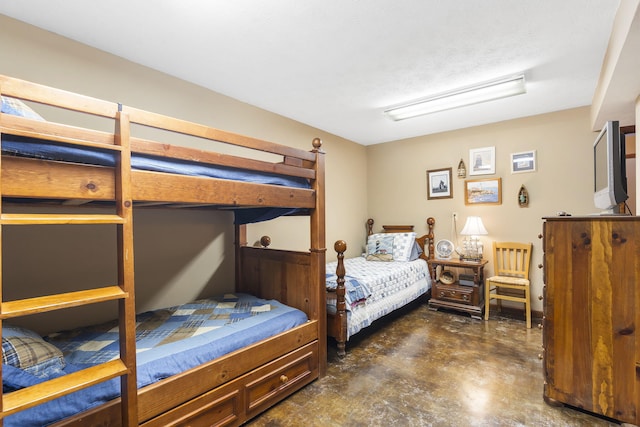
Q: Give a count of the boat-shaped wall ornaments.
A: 2